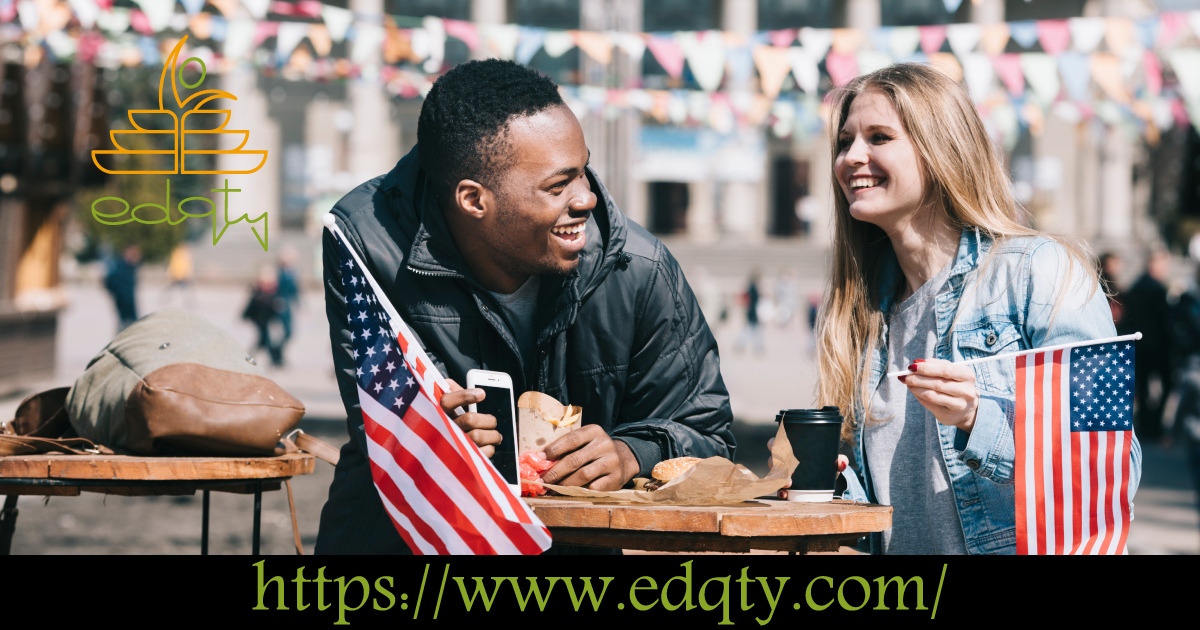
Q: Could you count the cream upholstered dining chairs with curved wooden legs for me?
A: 0